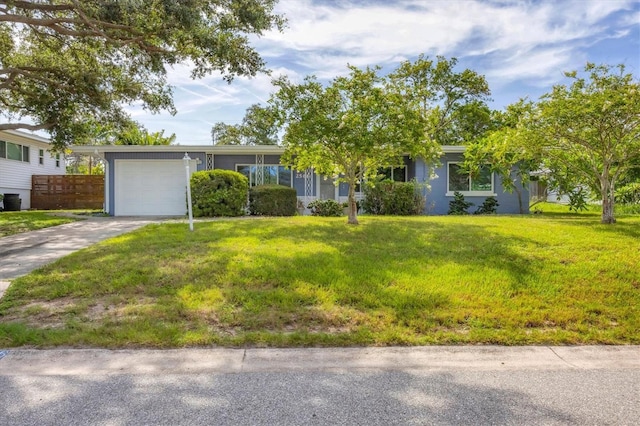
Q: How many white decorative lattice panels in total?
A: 3